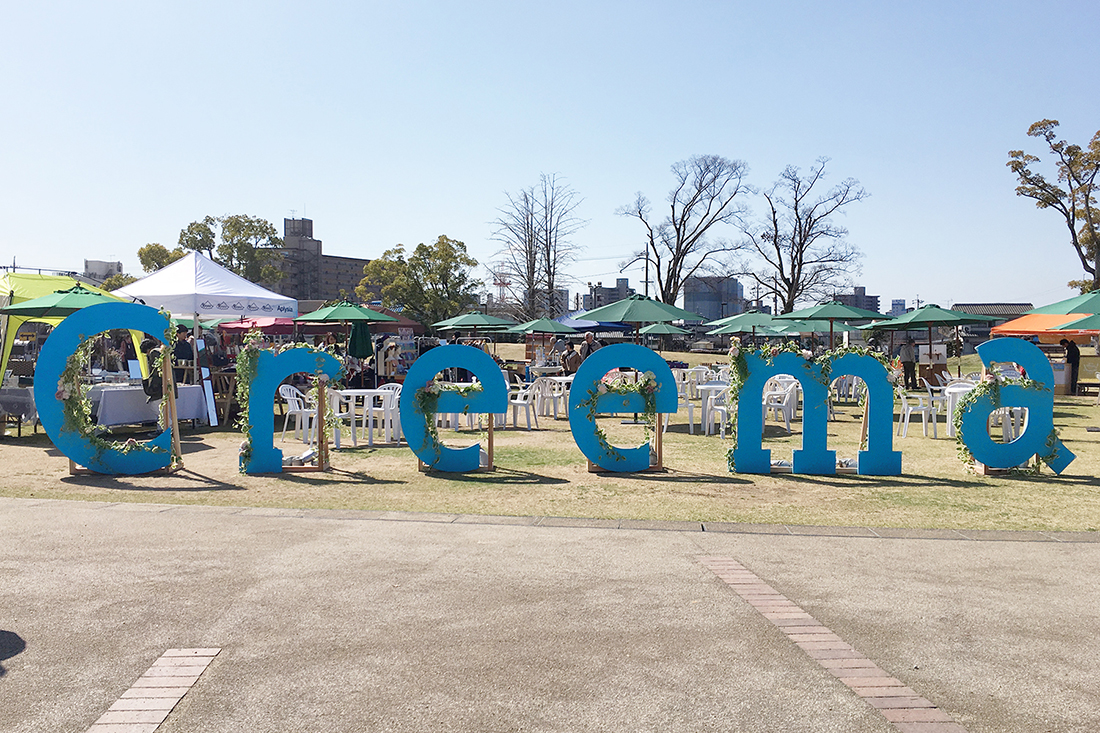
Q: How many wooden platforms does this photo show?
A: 6